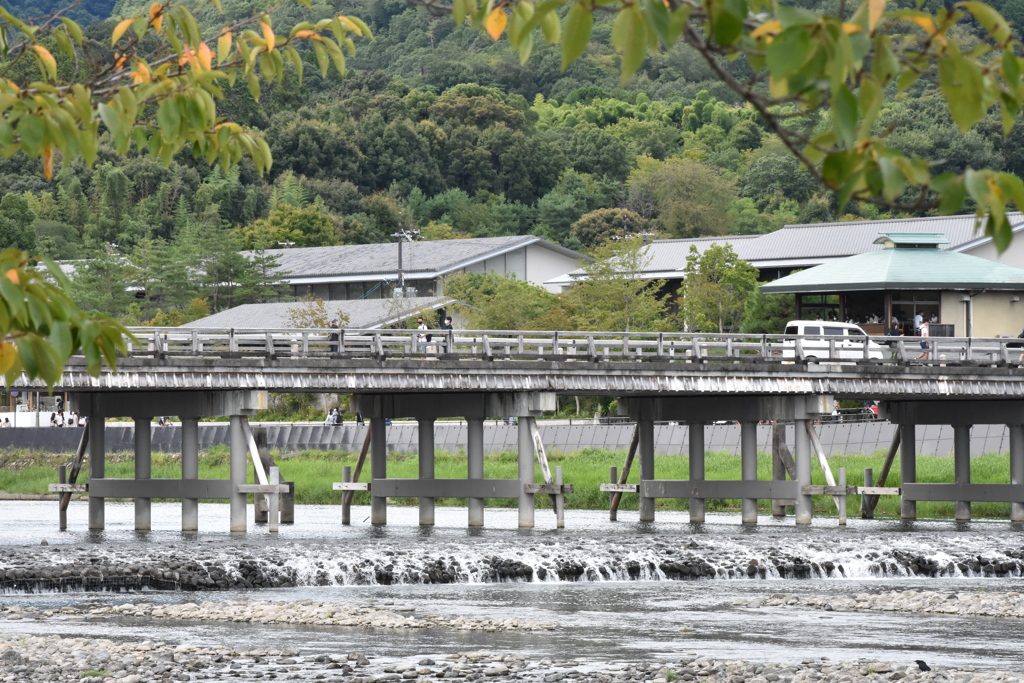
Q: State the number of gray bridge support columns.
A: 15